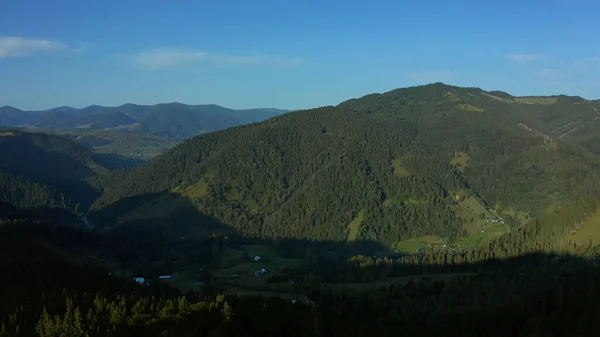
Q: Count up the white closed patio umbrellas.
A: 0